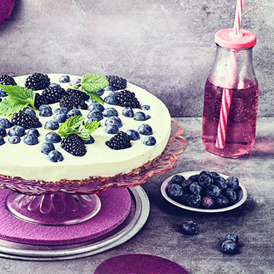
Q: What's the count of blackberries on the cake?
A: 11